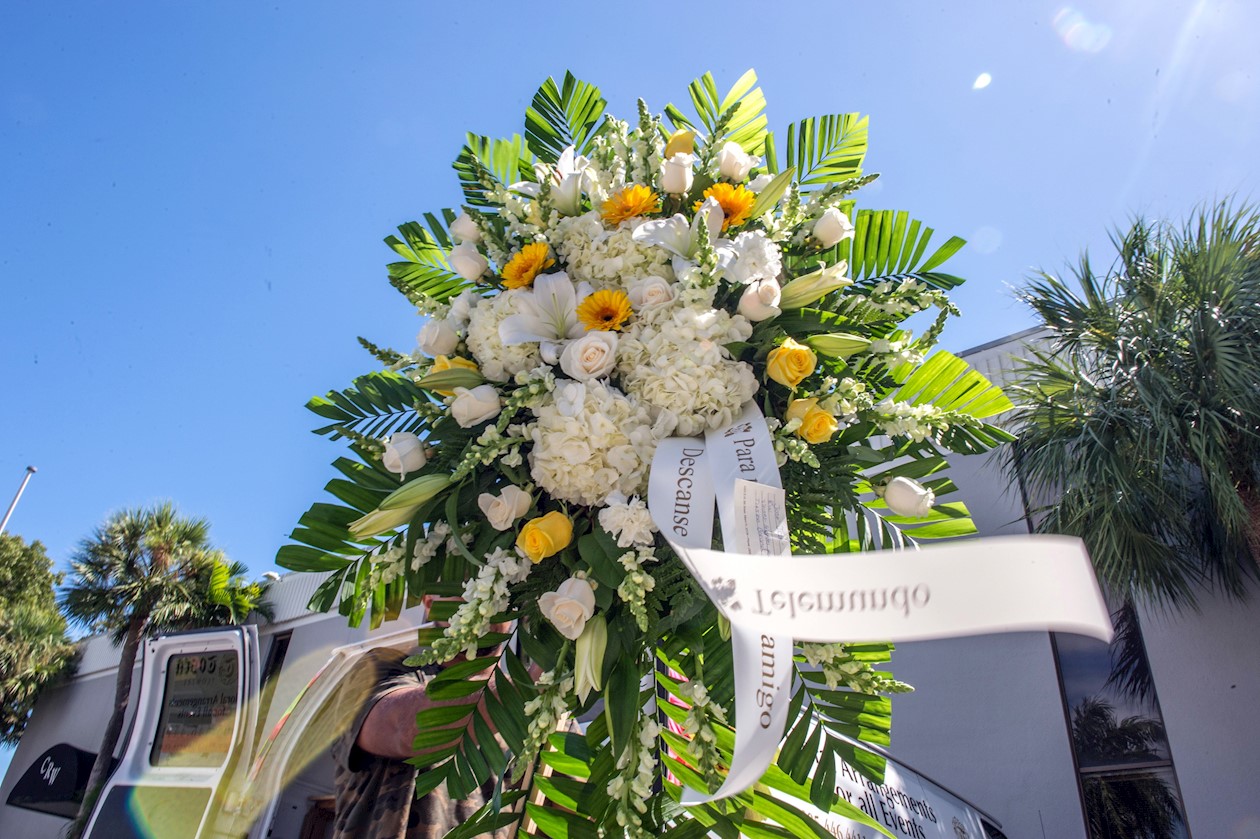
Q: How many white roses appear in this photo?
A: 14